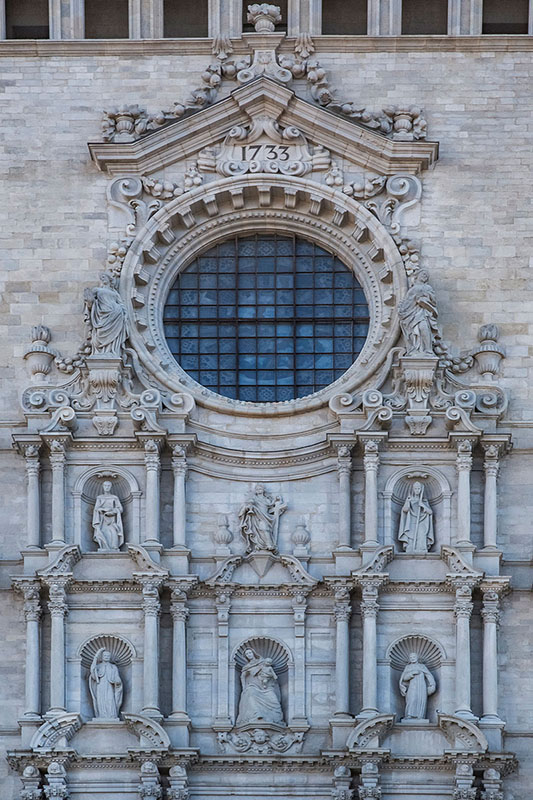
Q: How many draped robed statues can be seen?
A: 8